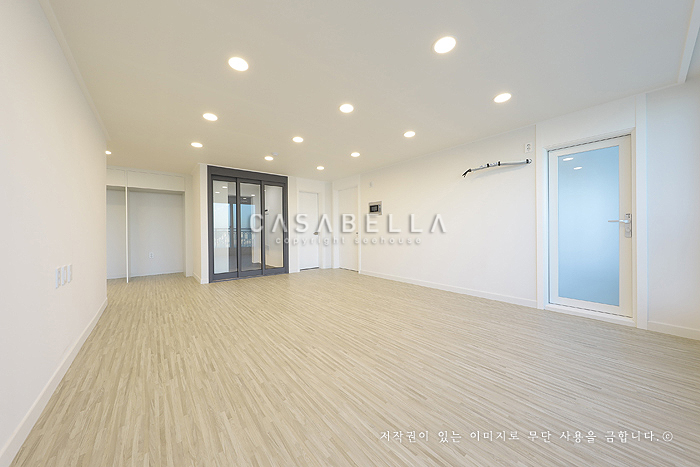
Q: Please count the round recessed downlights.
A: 12